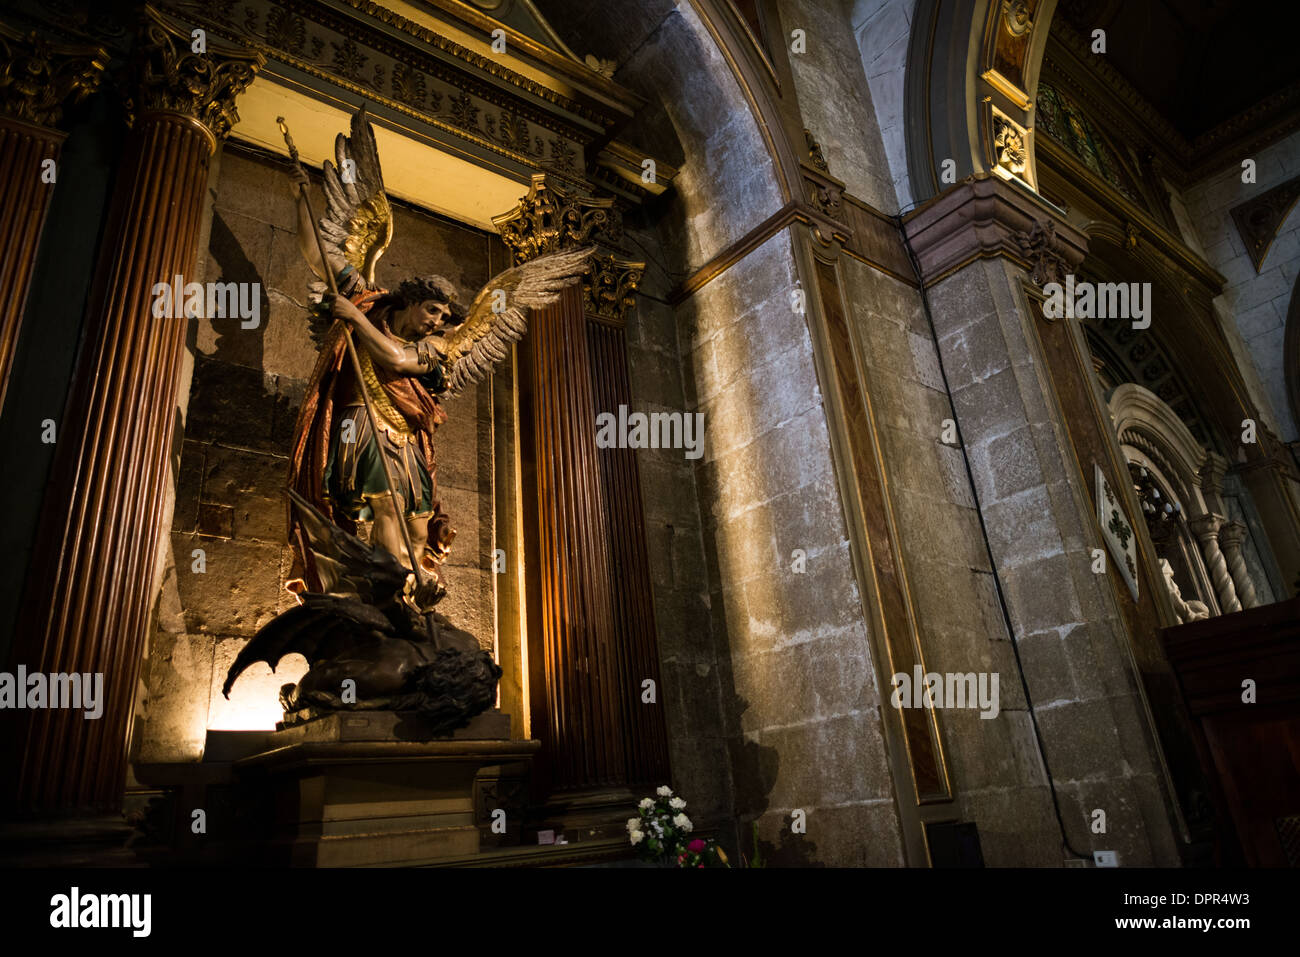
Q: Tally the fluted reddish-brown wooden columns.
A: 4